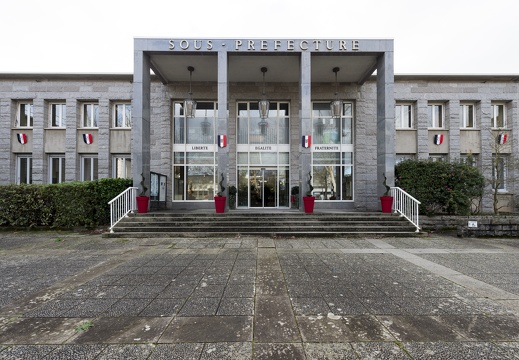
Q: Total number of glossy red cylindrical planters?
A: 4